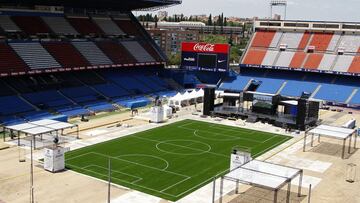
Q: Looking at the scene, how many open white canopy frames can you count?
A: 3